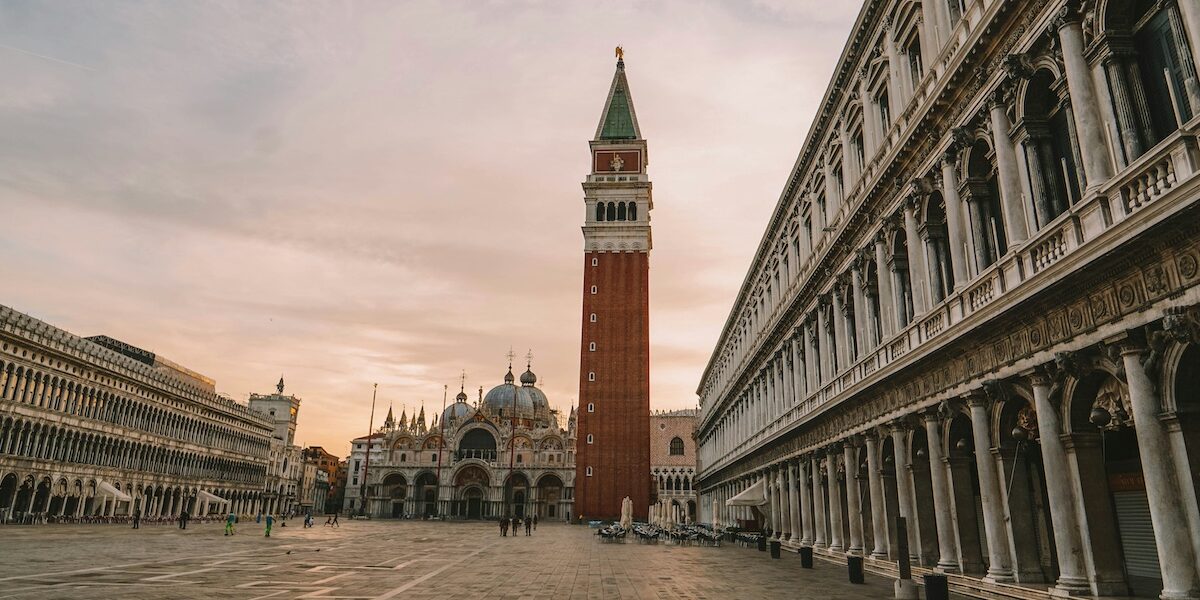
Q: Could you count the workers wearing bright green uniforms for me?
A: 2